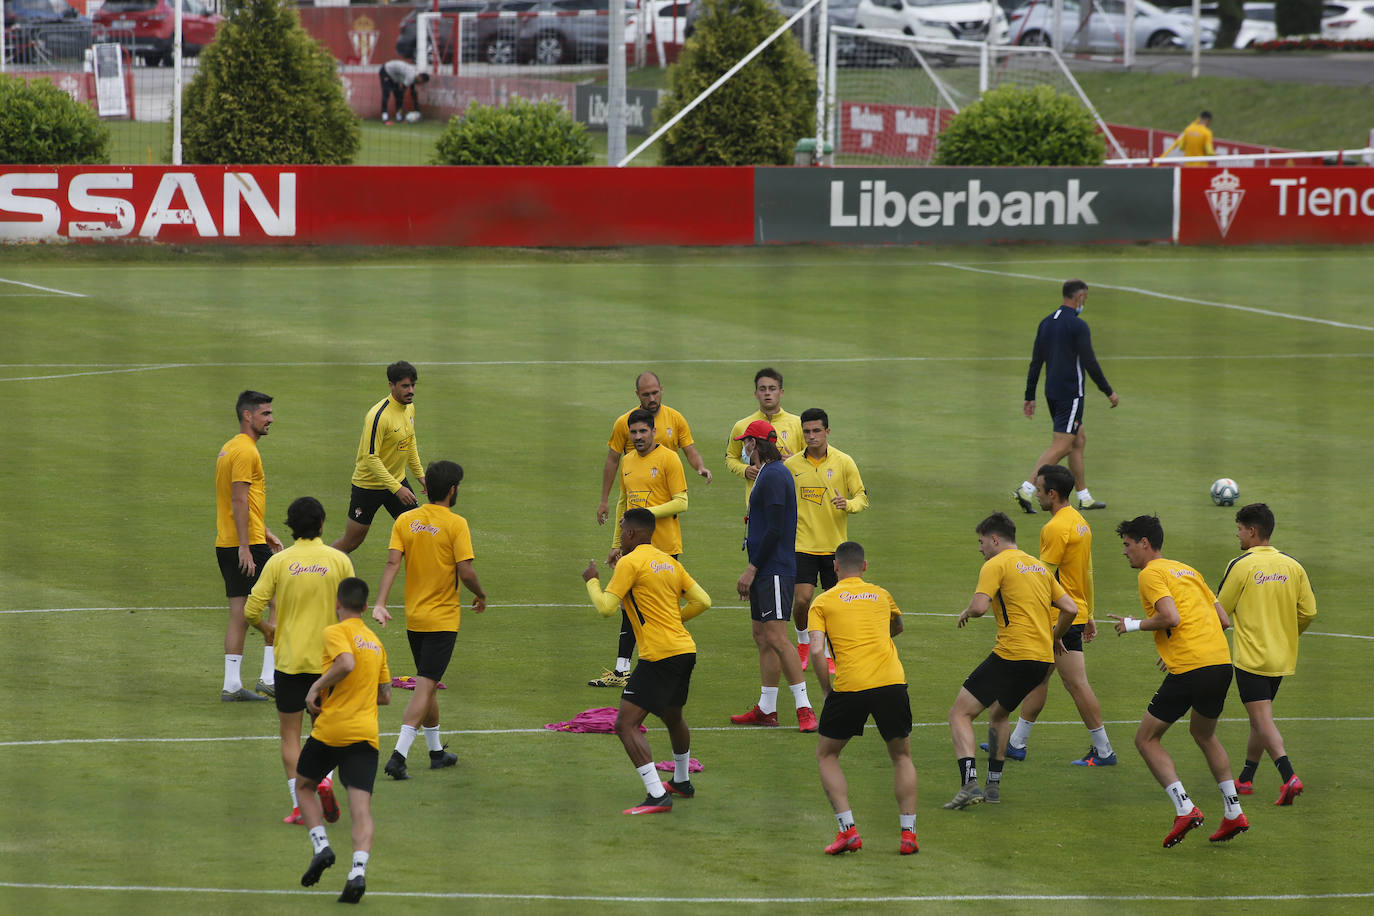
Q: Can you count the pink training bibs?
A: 3